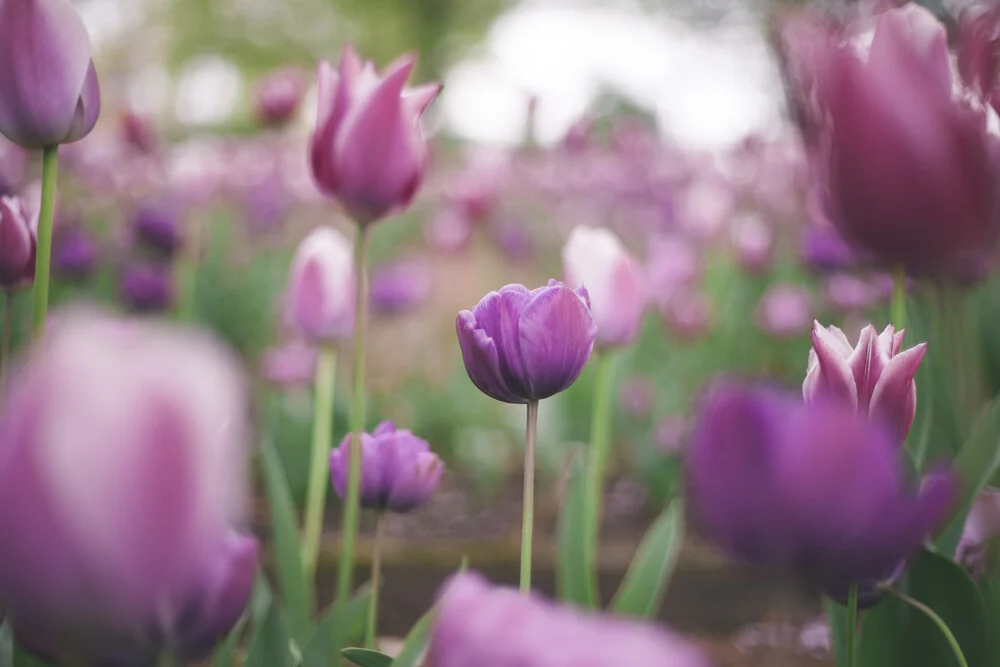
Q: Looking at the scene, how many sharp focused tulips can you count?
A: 2